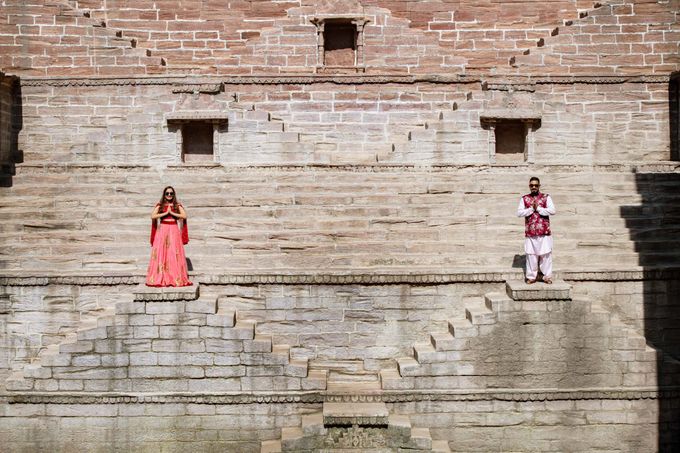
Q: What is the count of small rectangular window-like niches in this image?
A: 3